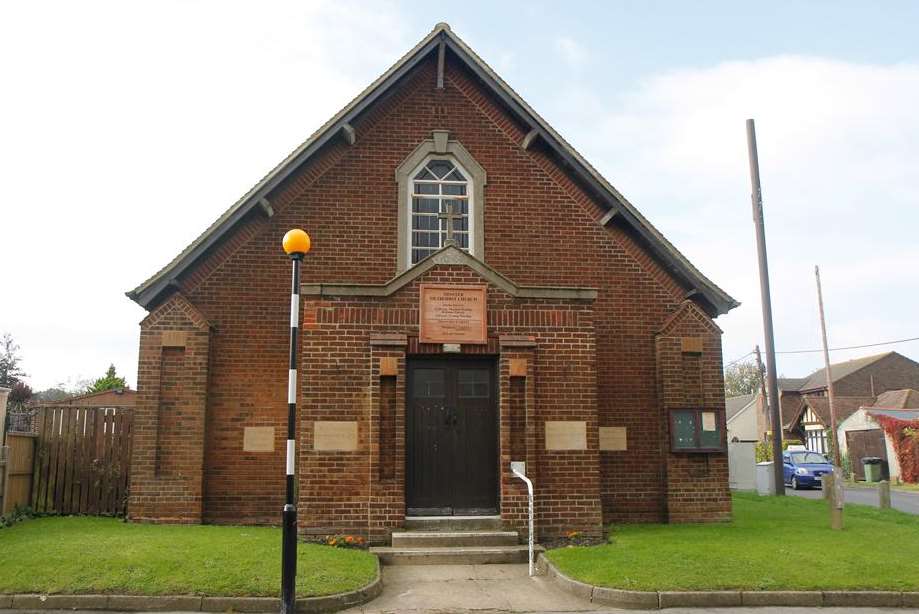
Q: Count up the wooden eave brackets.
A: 7